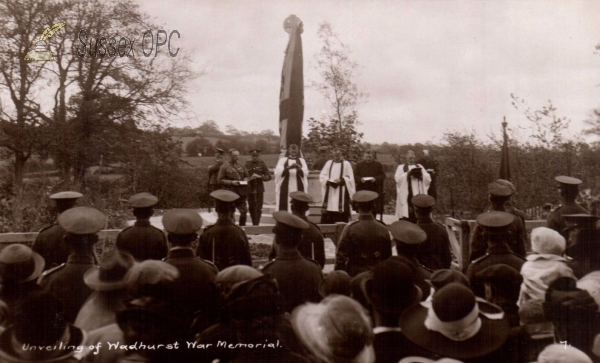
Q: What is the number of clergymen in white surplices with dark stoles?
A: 3